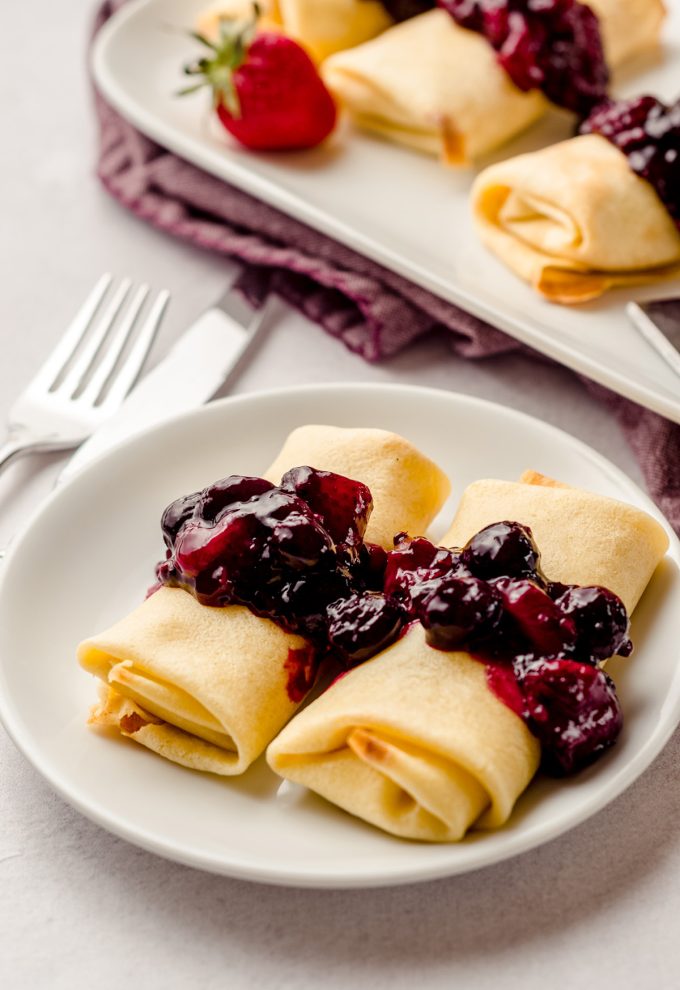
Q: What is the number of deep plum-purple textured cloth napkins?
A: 1